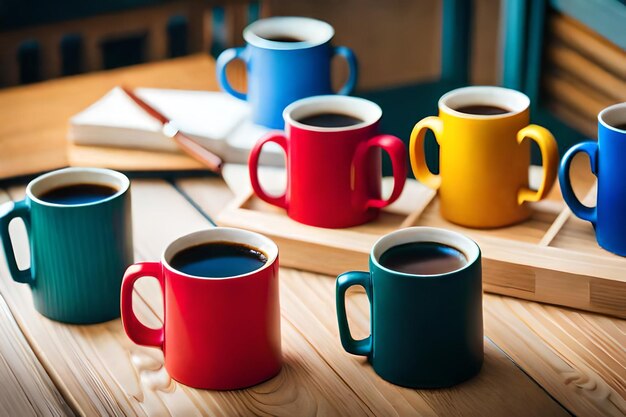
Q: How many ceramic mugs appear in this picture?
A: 7